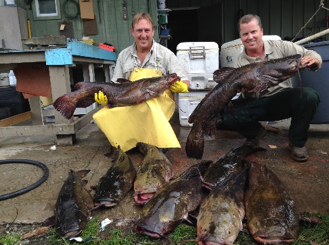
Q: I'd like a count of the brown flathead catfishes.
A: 9